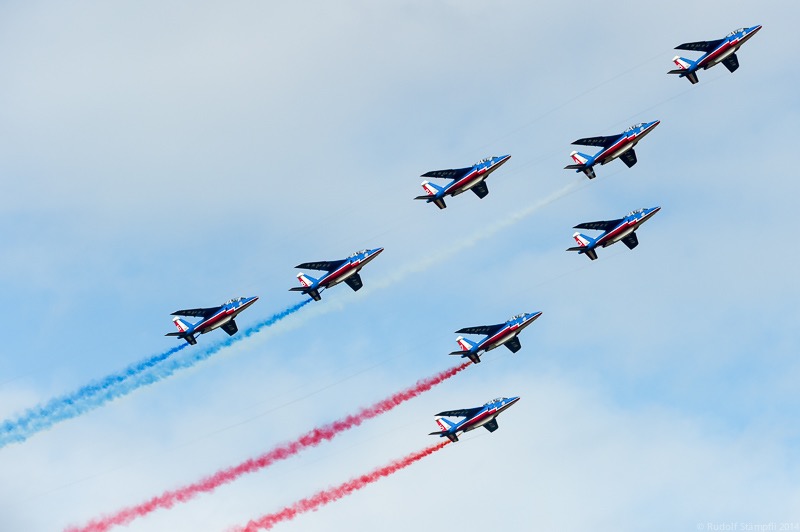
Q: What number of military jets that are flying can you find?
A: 8